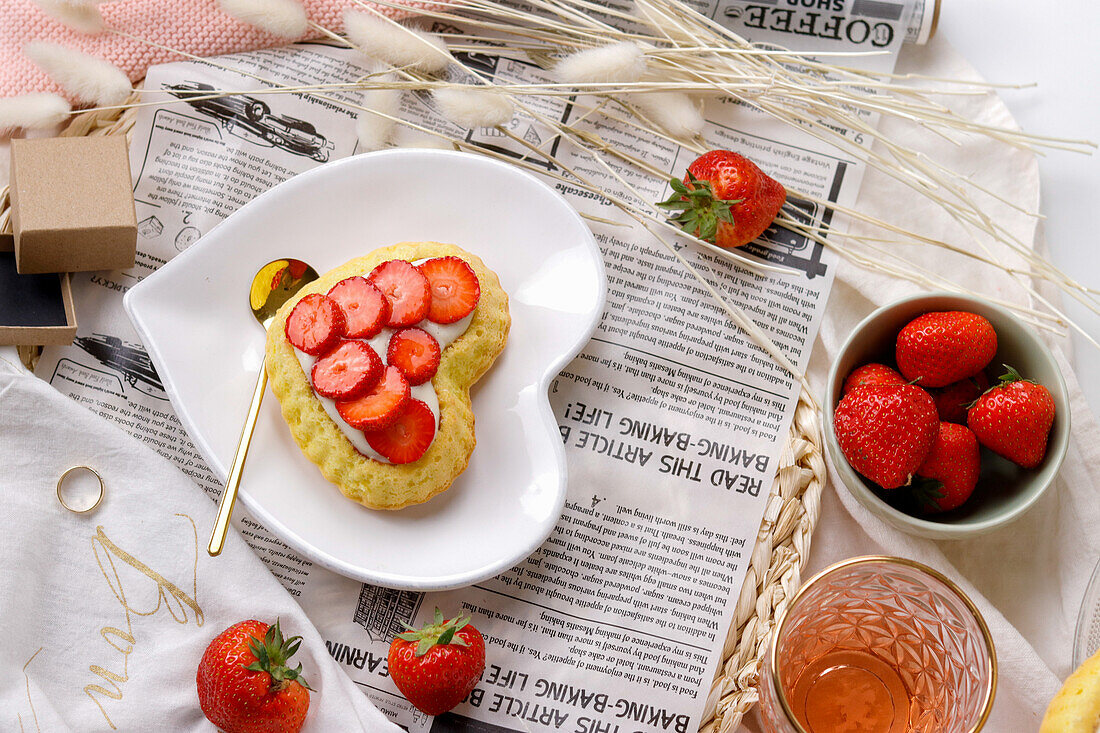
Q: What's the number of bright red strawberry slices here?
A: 8